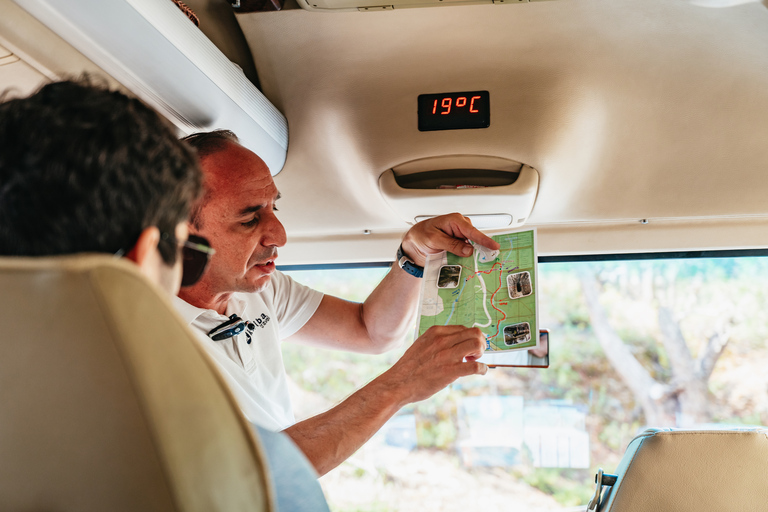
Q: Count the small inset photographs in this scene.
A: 3